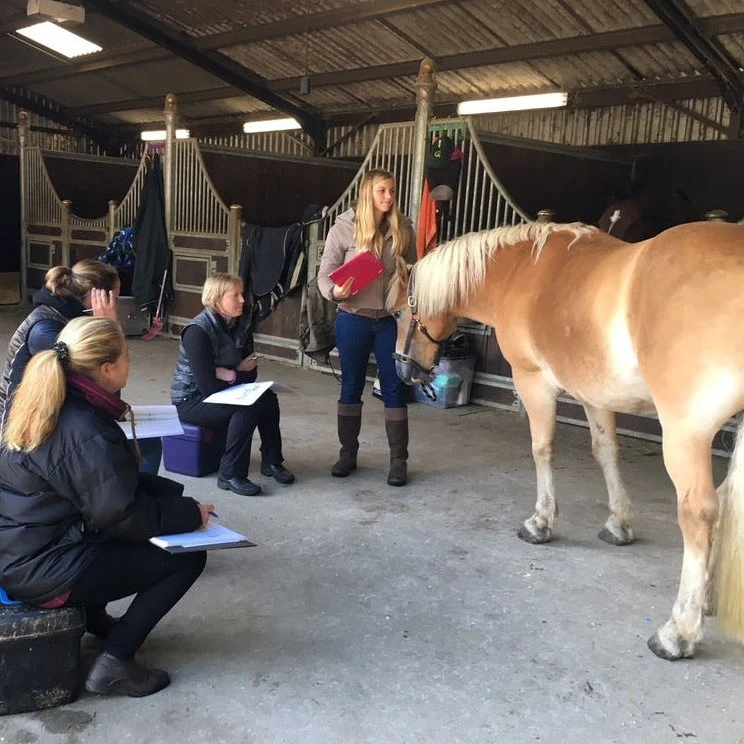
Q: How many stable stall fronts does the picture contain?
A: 3